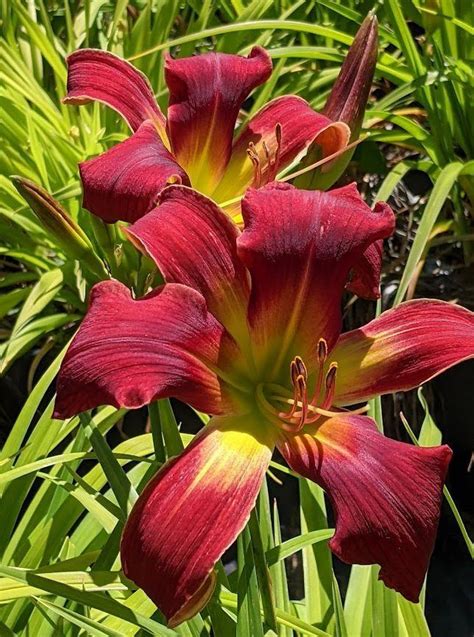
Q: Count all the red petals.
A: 11